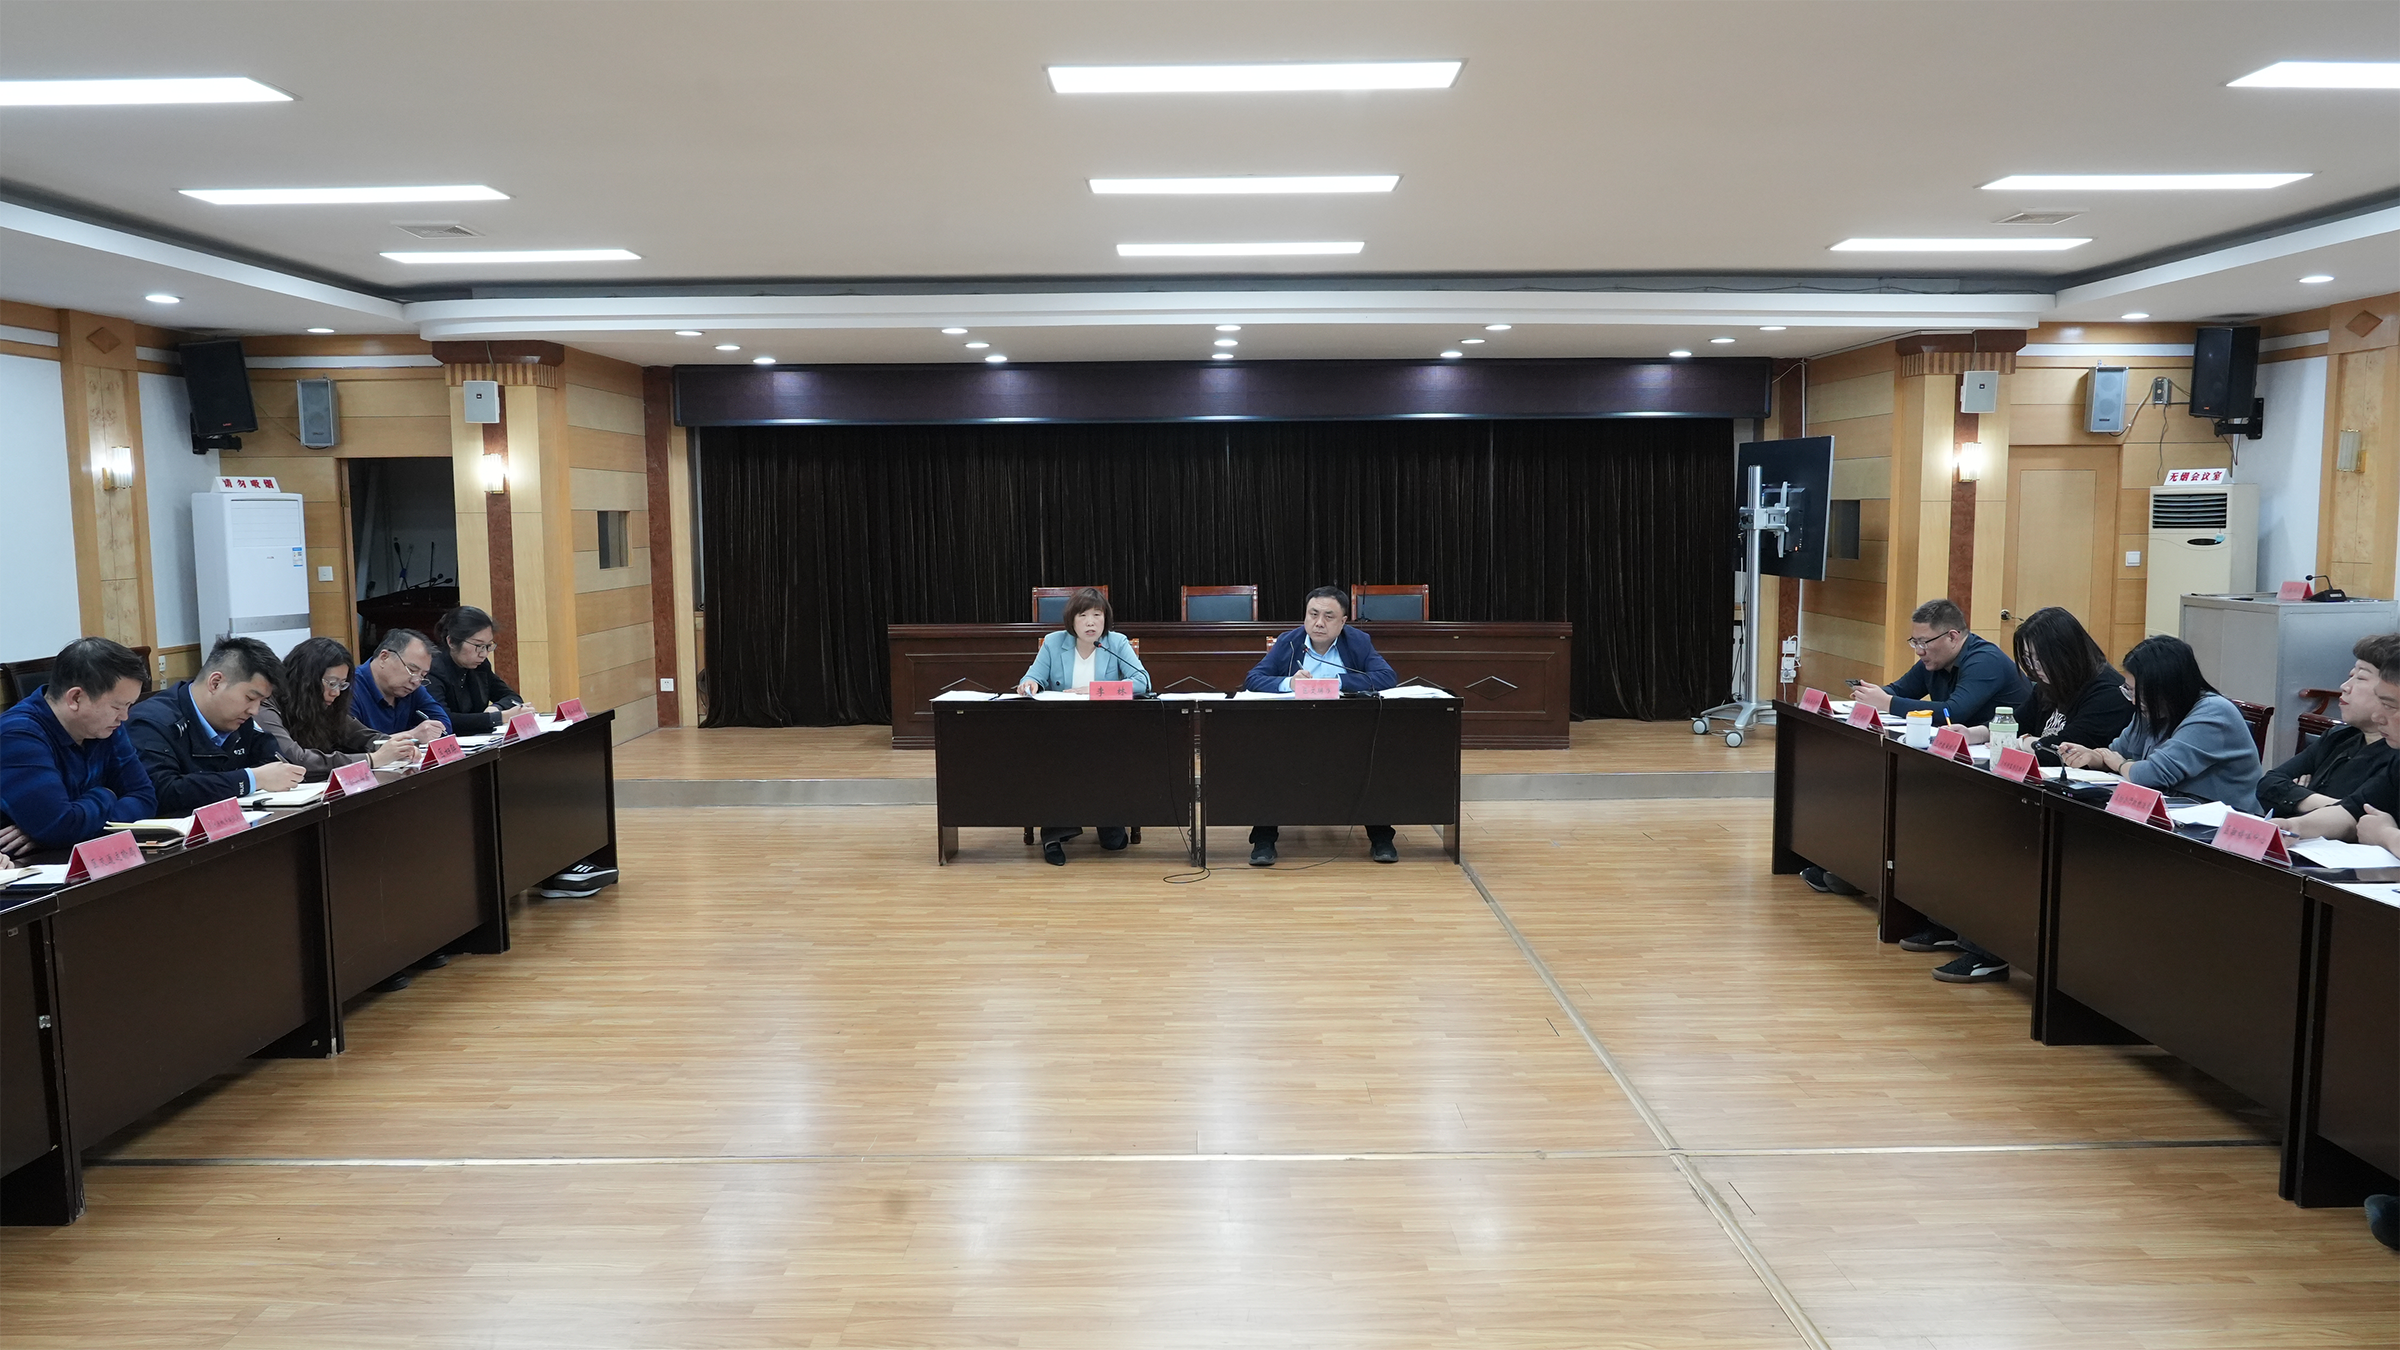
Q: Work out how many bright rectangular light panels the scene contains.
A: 9